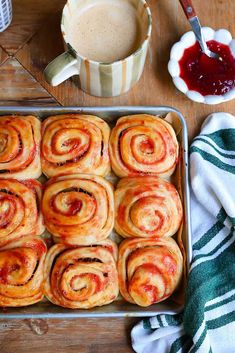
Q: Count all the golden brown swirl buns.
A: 9